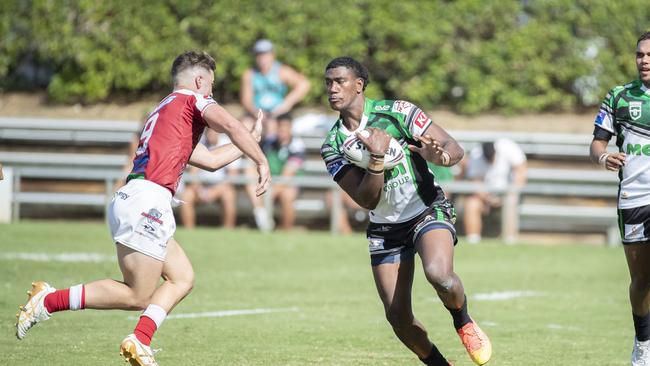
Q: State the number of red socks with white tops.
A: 2